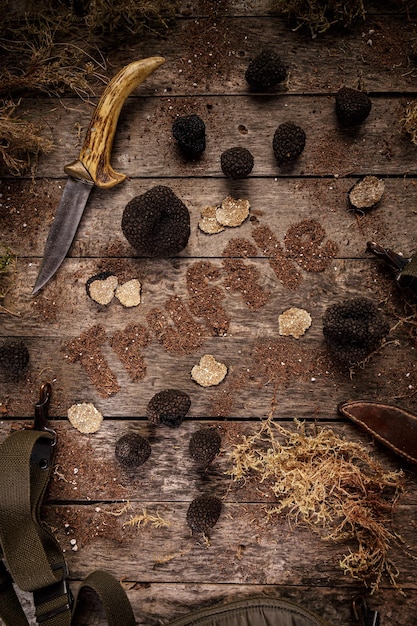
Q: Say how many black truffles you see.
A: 12